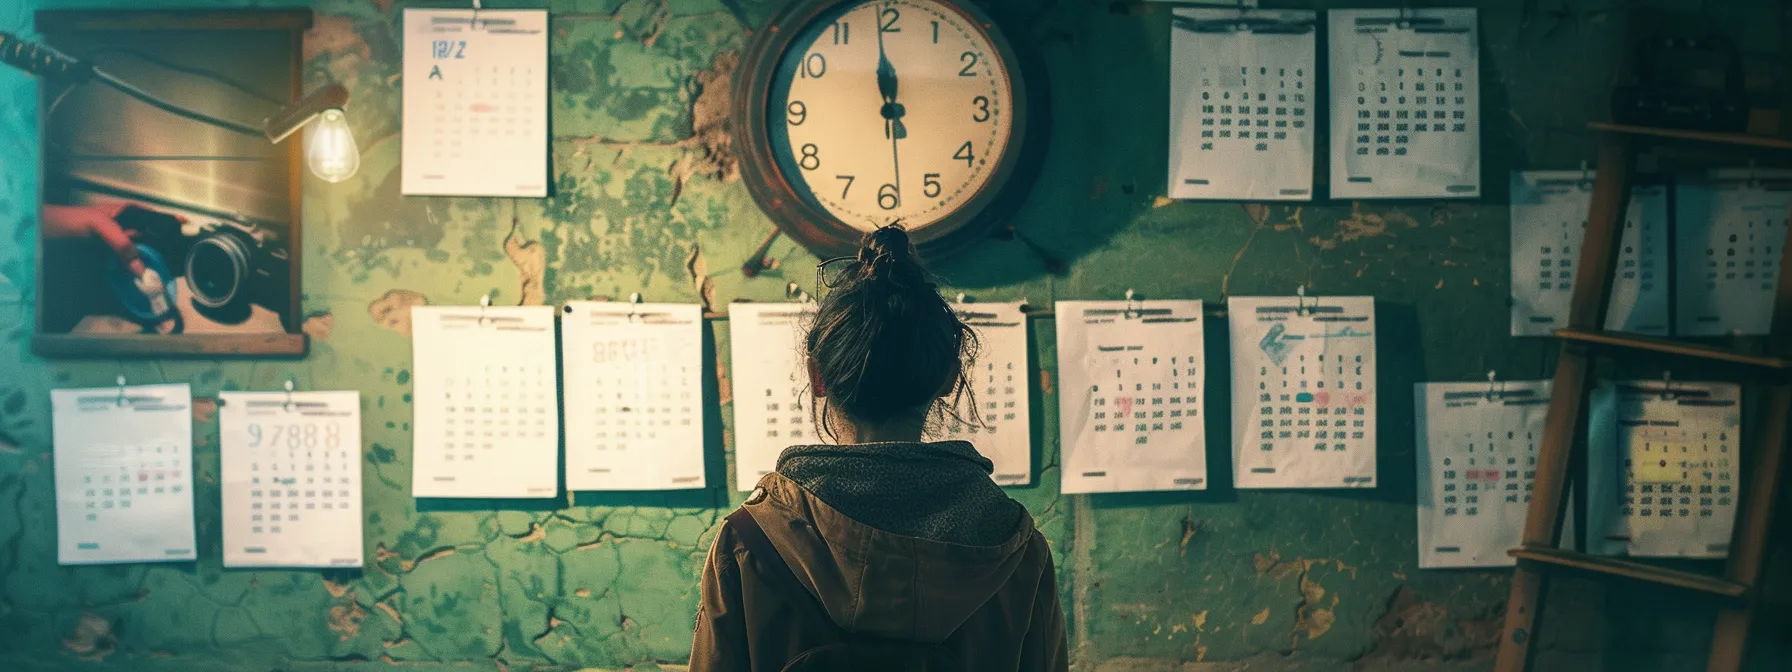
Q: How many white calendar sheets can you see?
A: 15